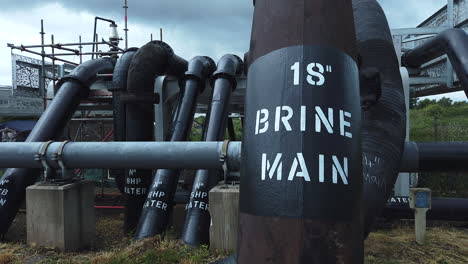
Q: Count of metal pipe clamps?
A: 3